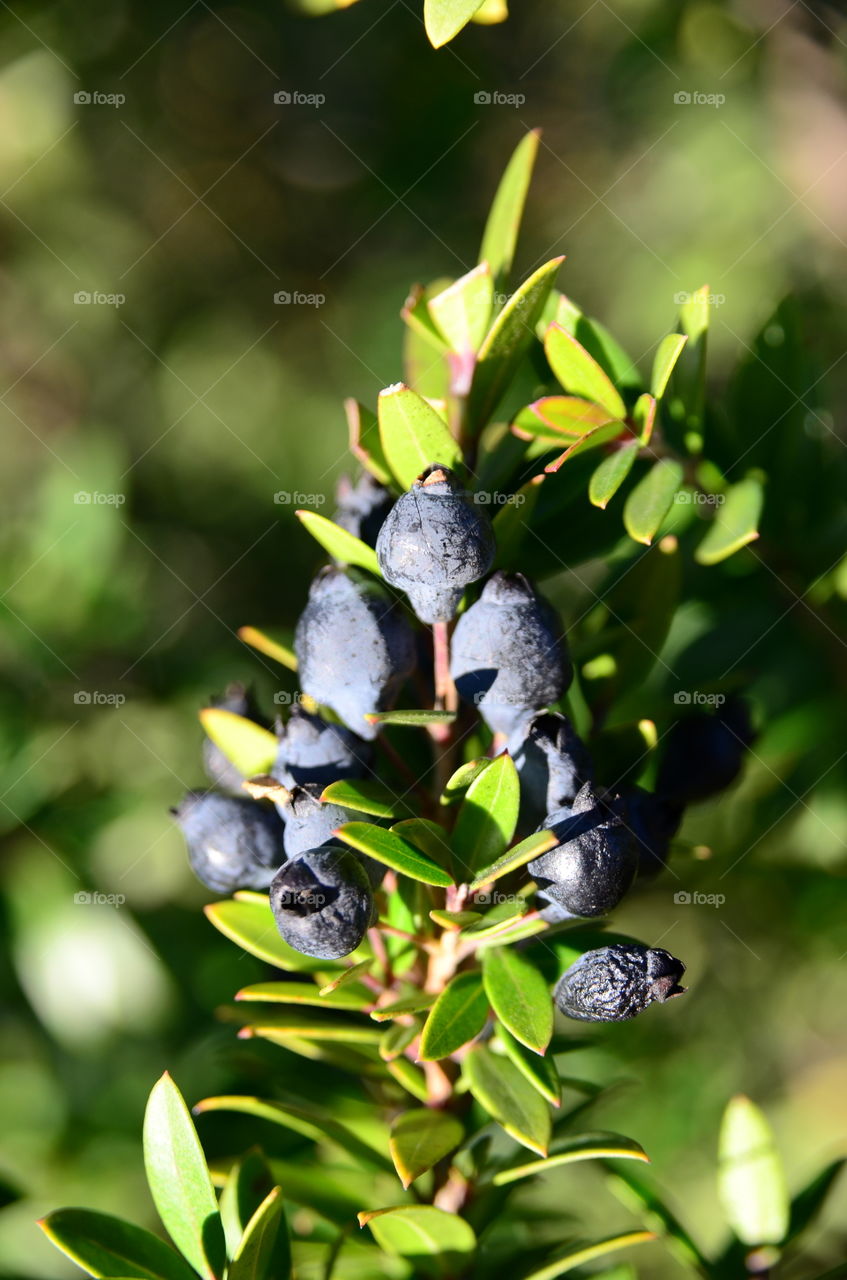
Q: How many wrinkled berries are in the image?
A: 1